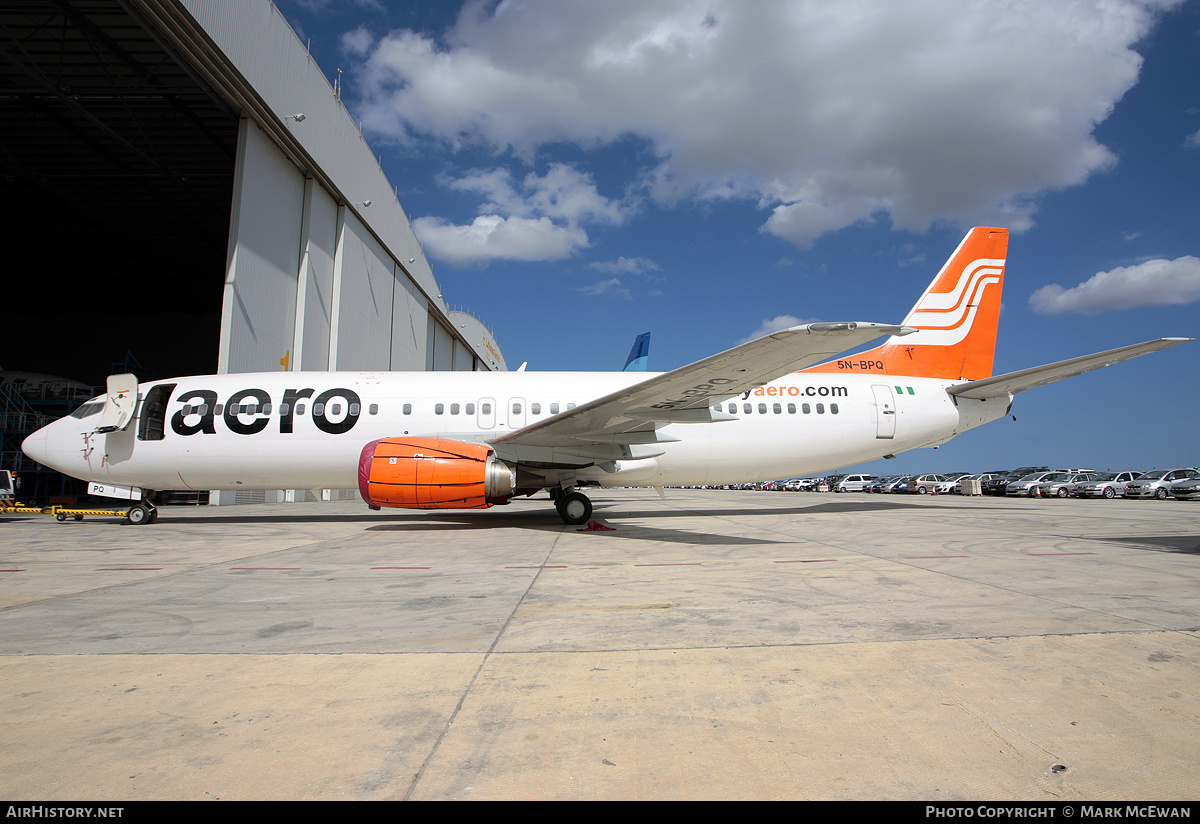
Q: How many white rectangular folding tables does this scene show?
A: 0